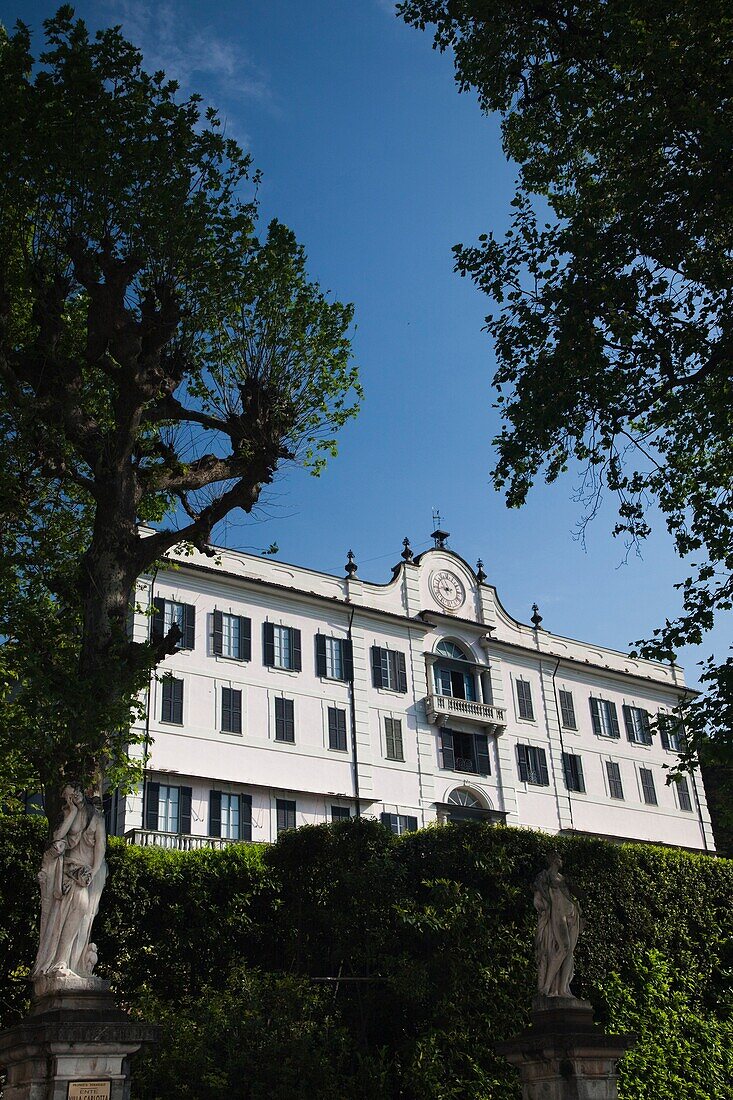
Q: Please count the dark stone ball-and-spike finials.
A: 4